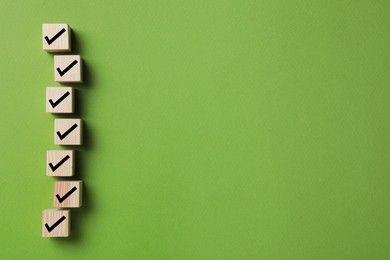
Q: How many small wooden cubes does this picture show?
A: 7